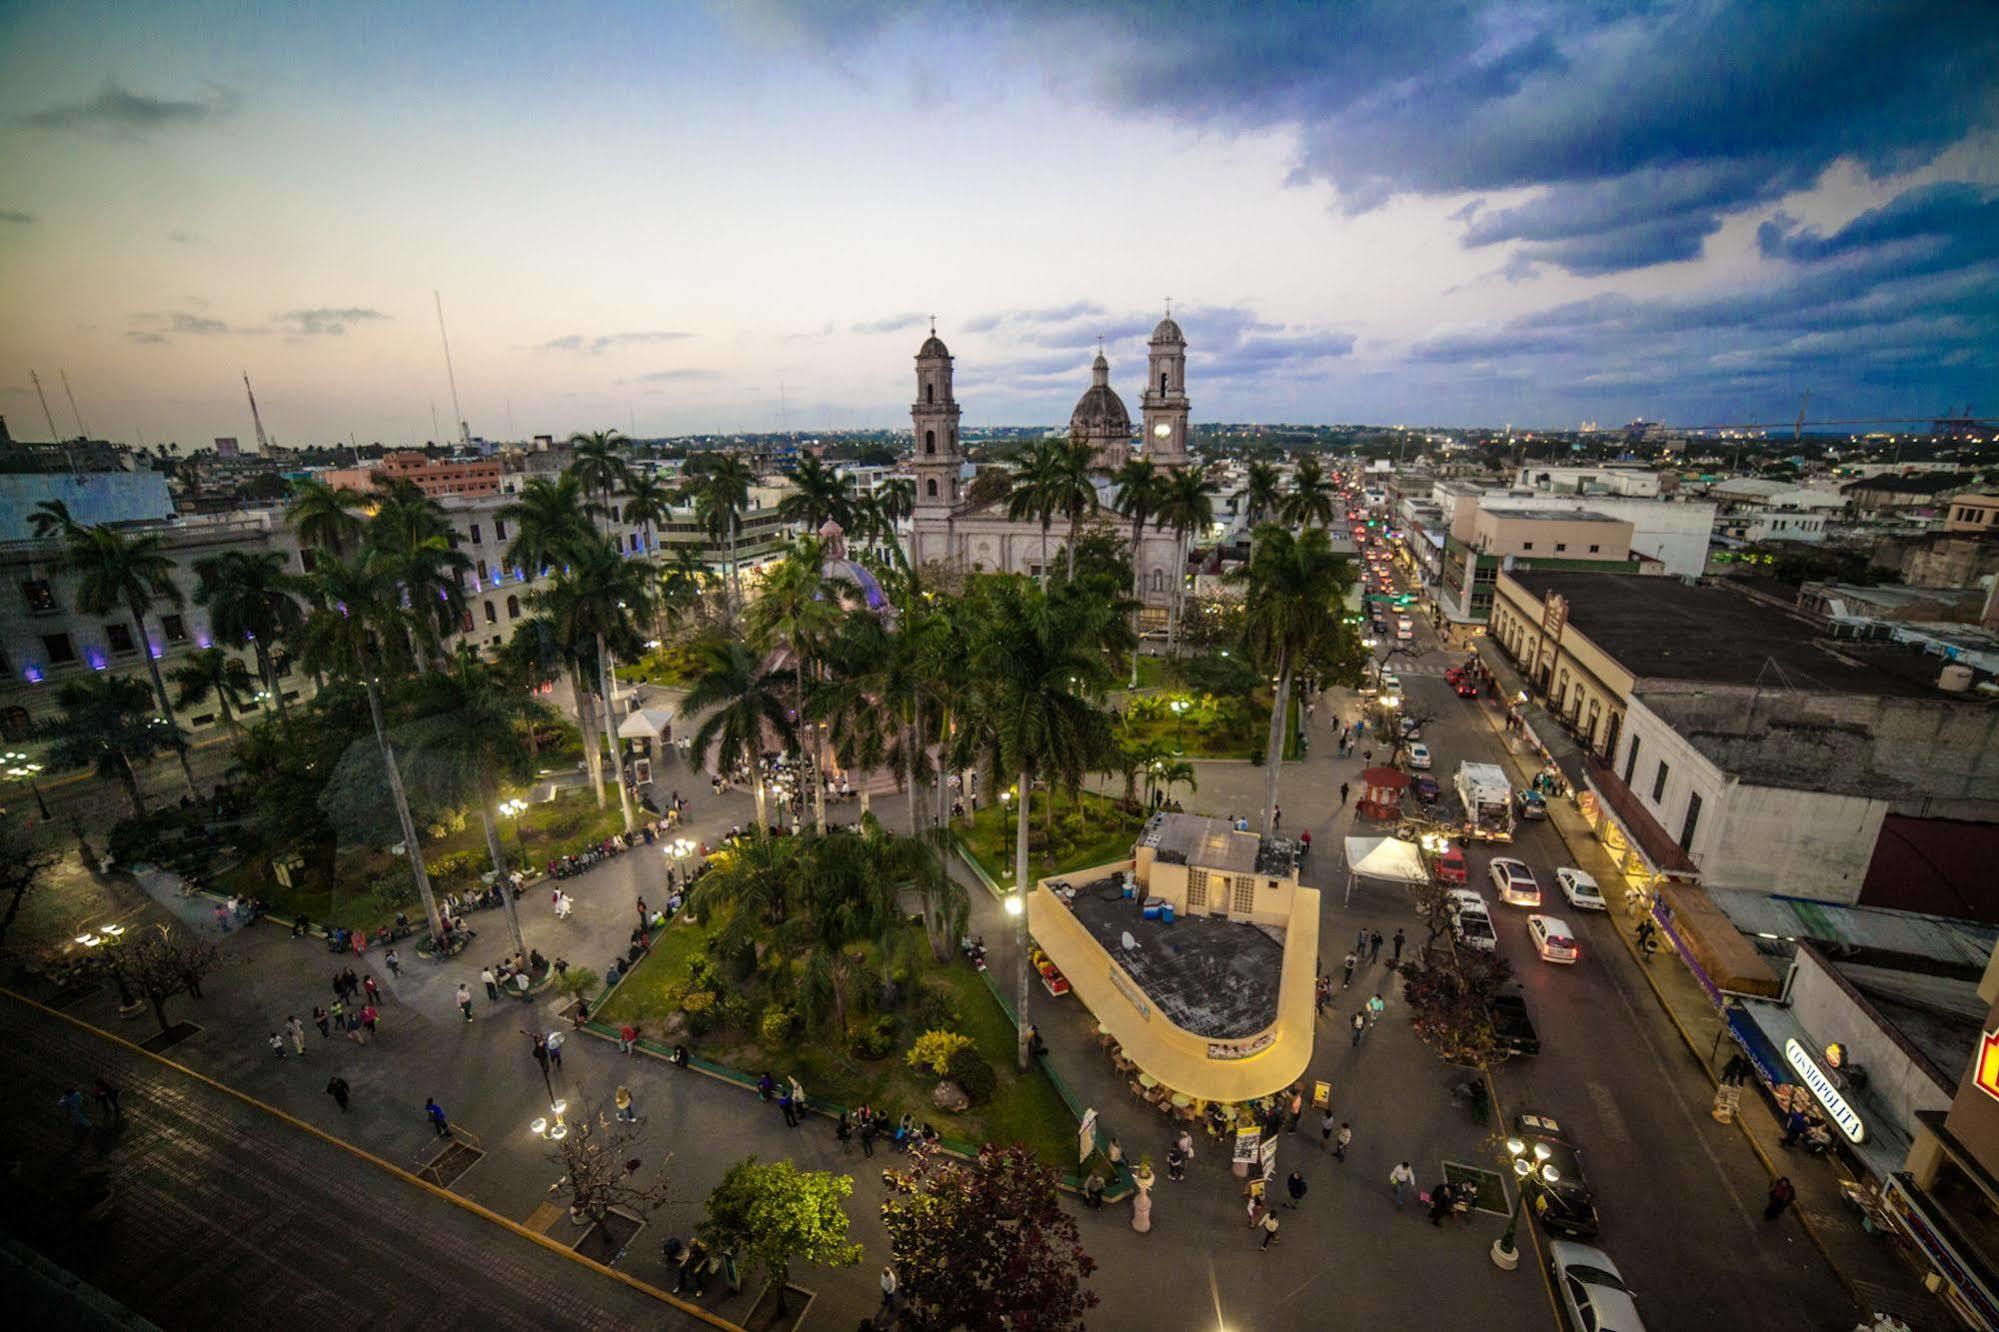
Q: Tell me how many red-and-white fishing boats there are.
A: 0